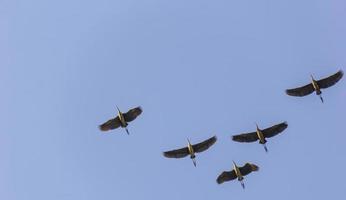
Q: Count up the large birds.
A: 5